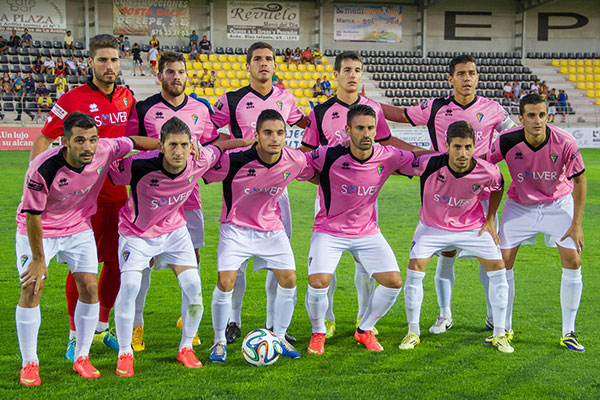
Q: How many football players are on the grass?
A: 11